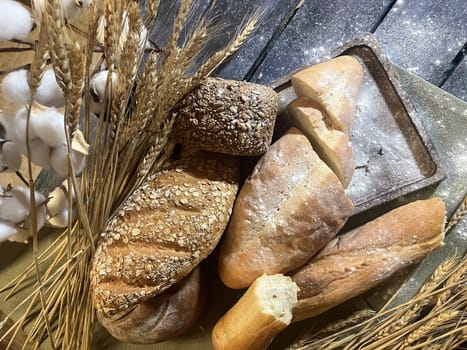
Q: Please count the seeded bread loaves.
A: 2